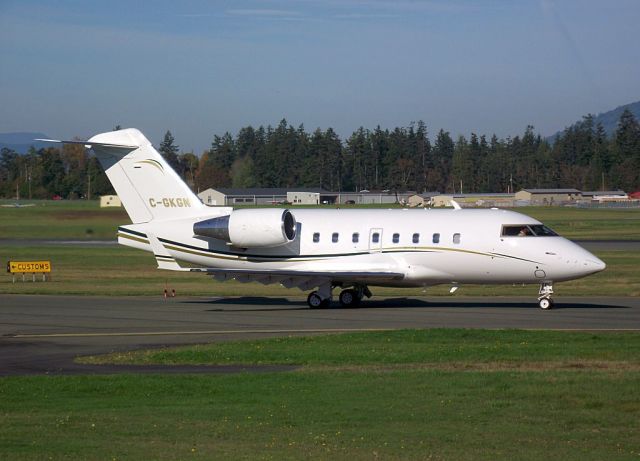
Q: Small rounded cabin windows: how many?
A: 8